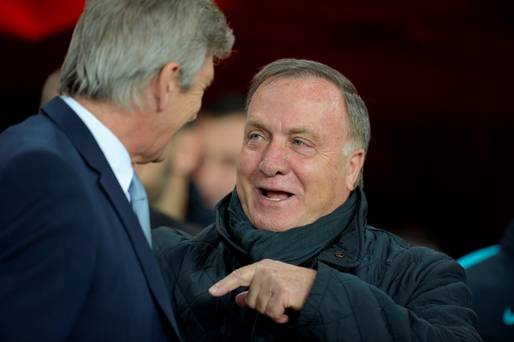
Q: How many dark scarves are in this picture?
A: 1